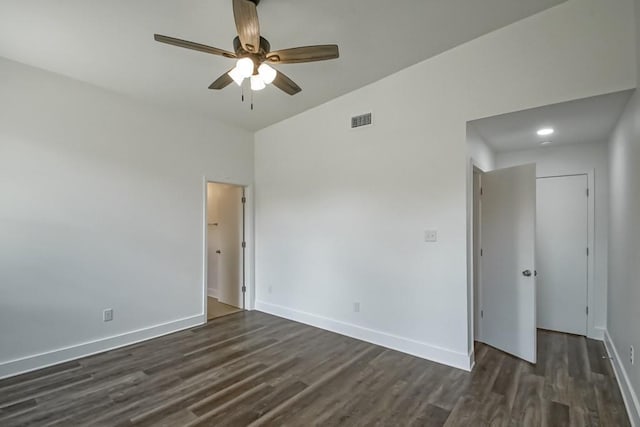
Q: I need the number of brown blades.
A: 5